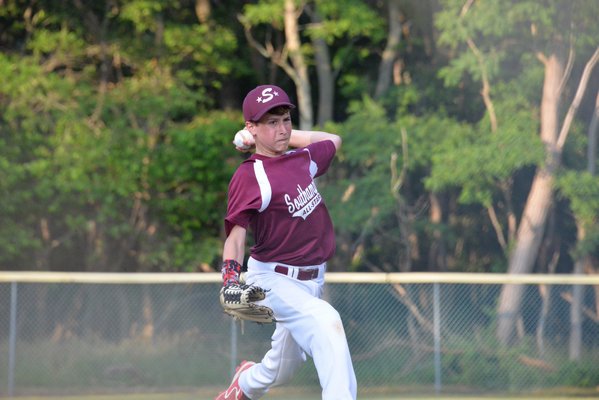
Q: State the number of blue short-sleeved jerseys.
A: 0